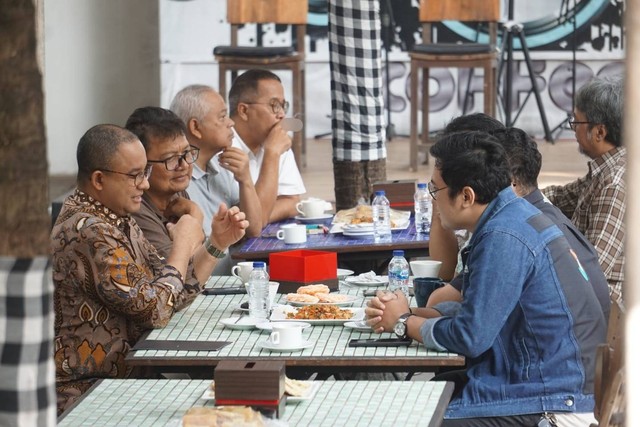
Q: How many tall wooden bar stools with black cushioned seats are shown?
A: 2